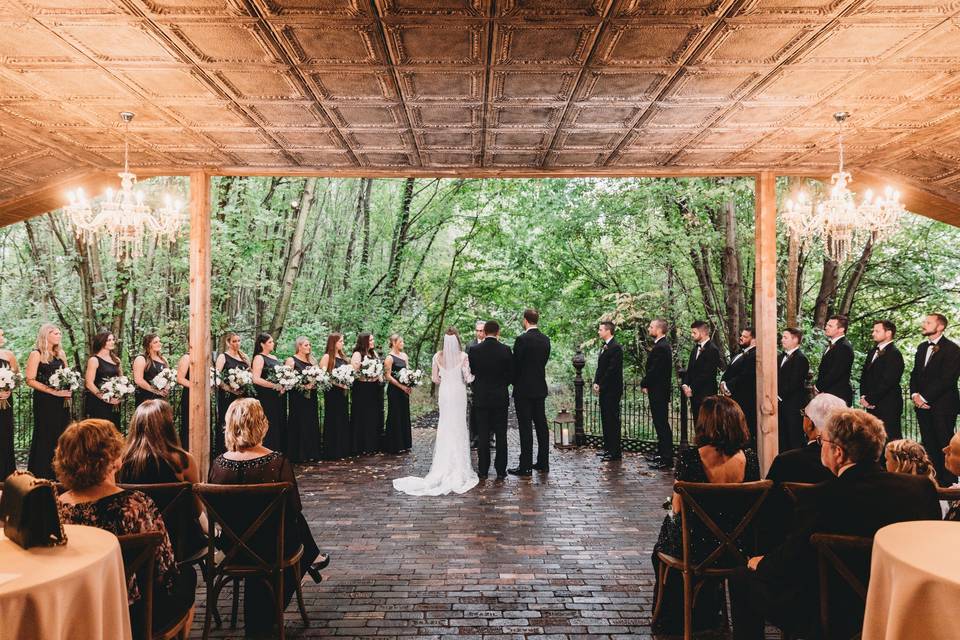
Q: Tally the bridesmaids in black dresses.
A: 11